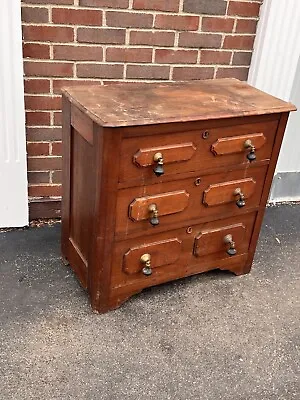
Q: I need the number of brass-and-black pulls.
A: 6